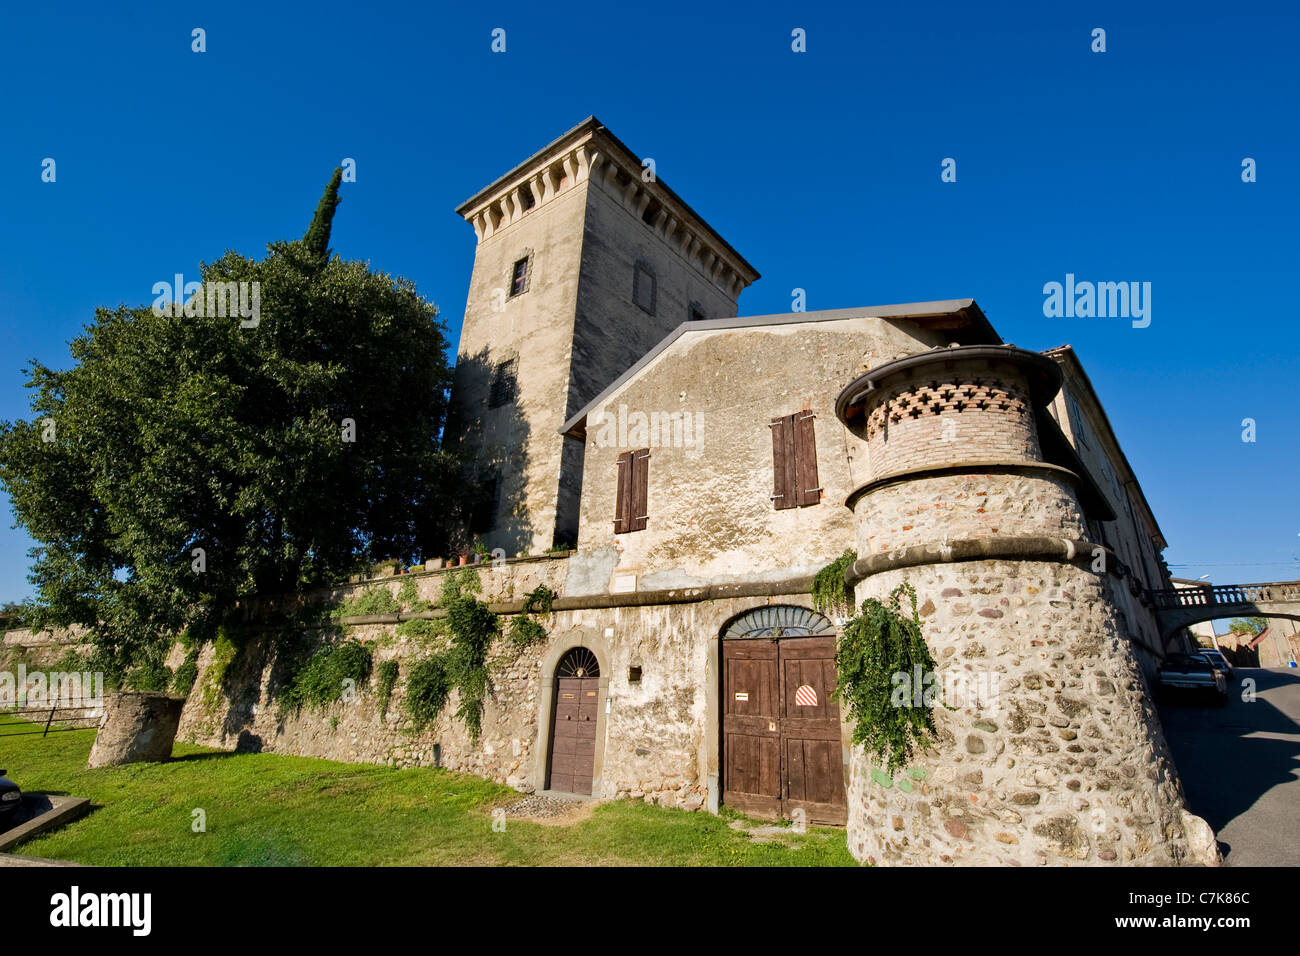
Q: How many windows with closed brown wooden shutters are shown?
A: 2